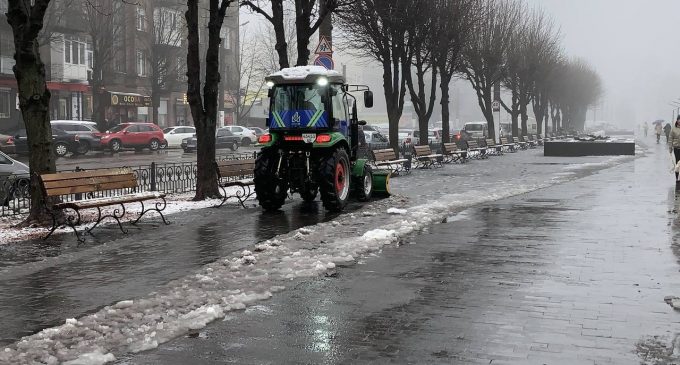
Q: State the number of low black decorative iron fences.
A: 1